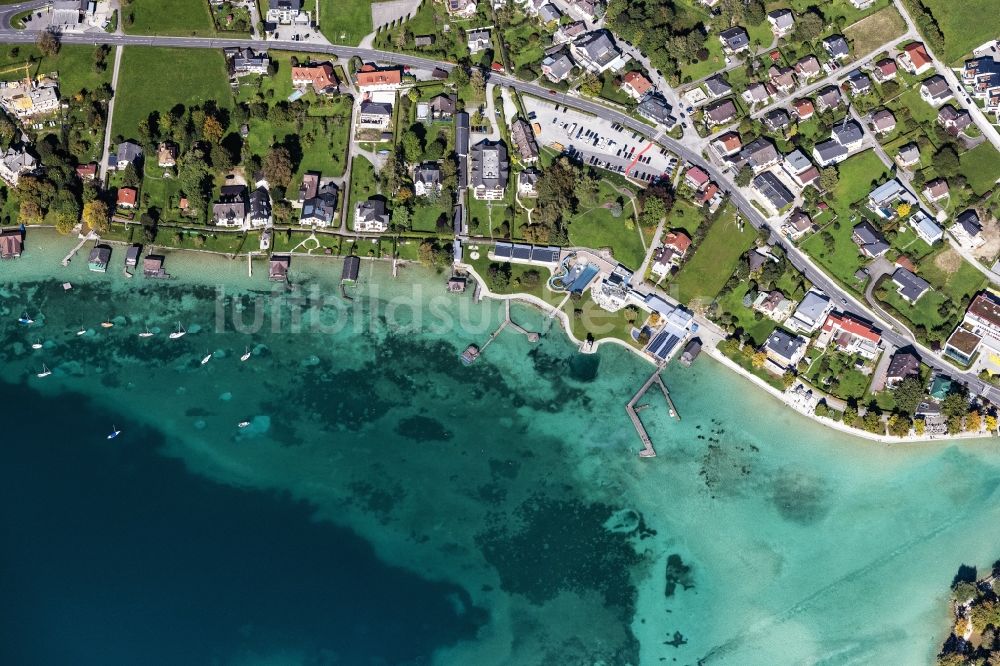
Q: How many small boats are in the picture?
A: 11